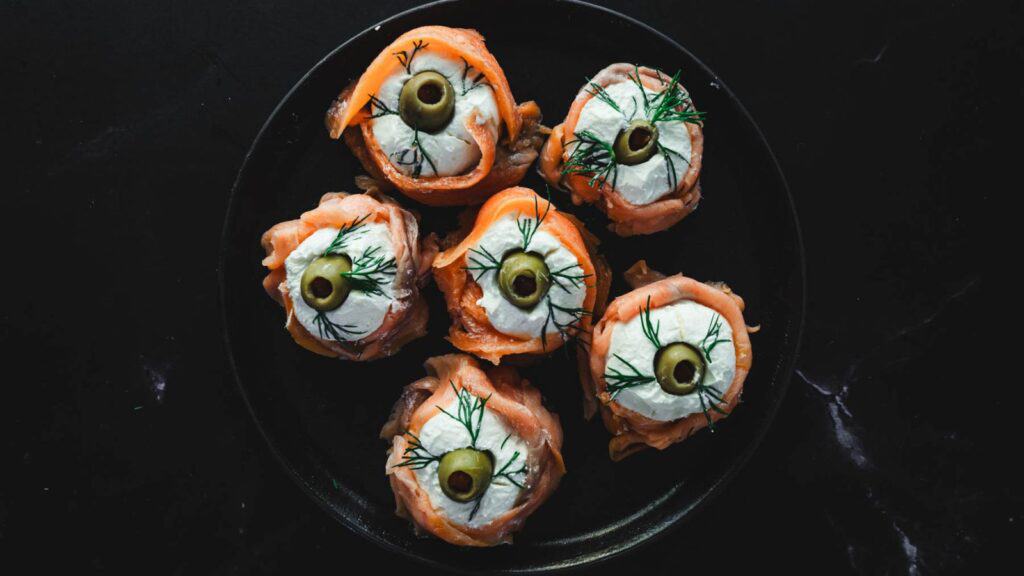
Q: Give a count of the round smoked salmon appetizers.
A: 6